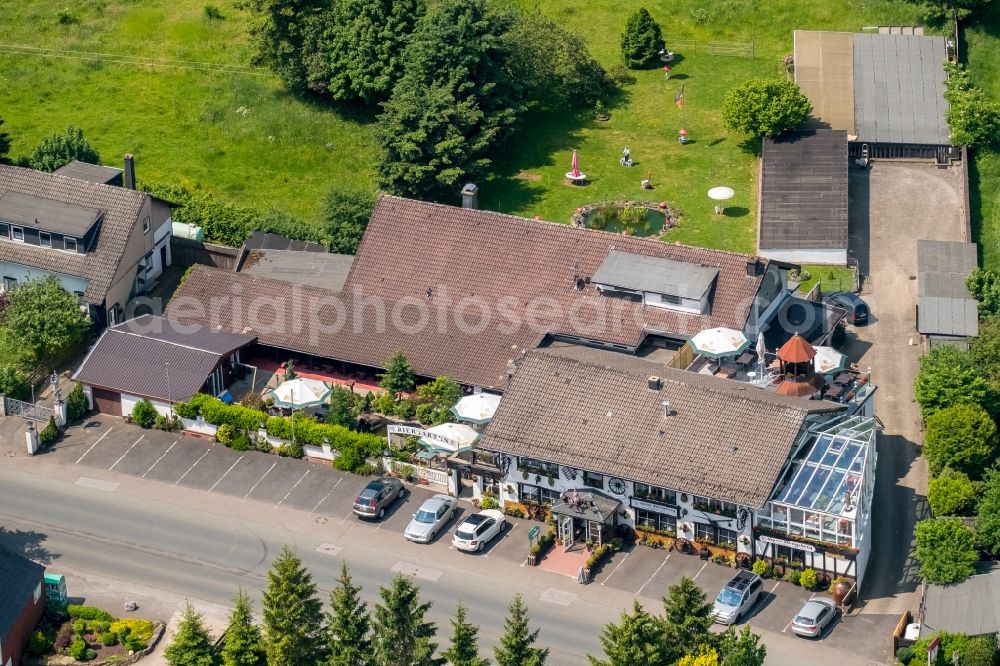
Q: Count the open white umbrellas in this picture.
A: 6